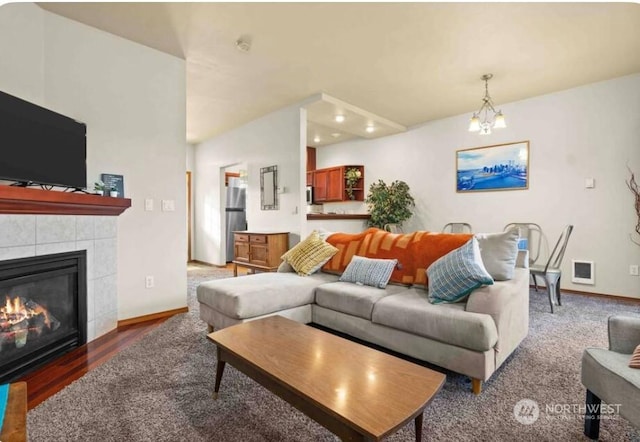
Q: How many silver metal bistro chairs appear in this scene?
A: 3